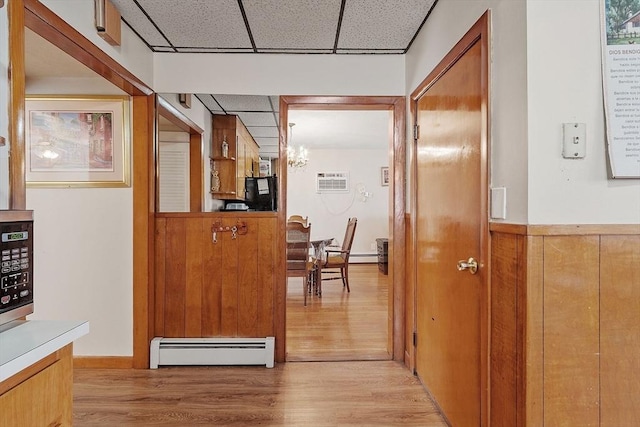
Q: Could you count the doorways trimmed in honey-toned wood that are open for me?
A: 2